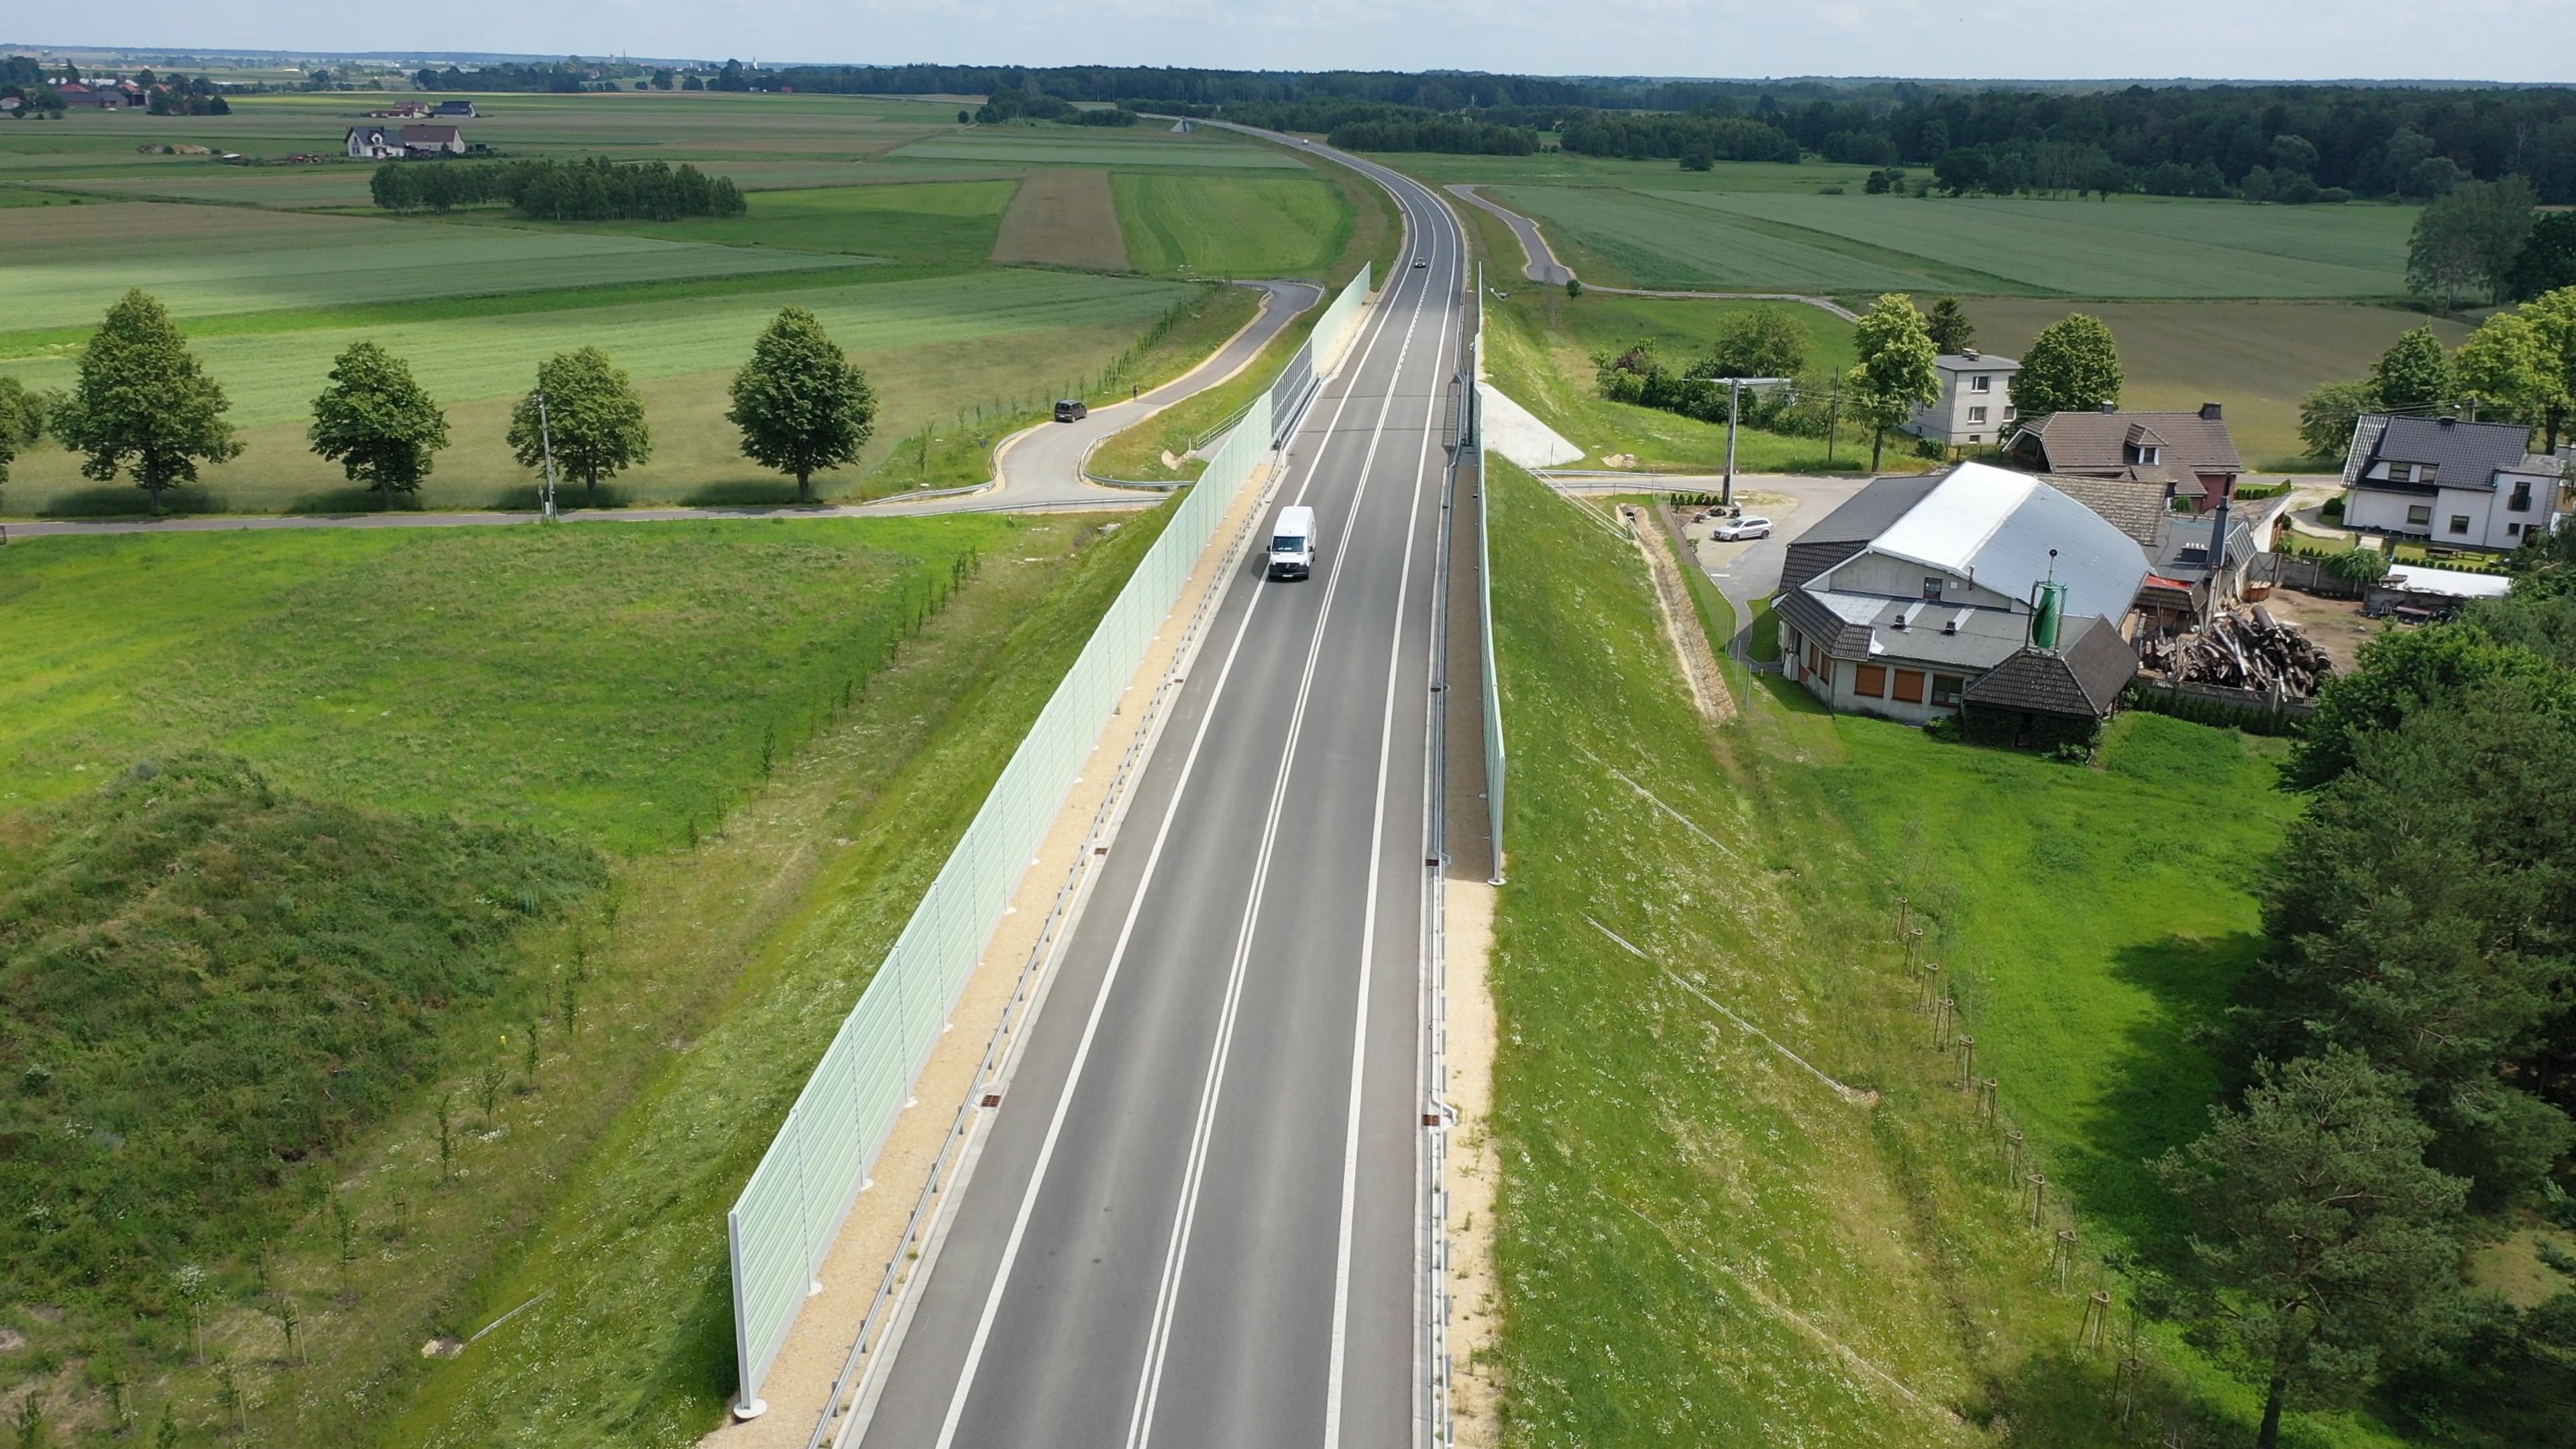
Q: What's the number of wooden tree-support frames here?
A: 12